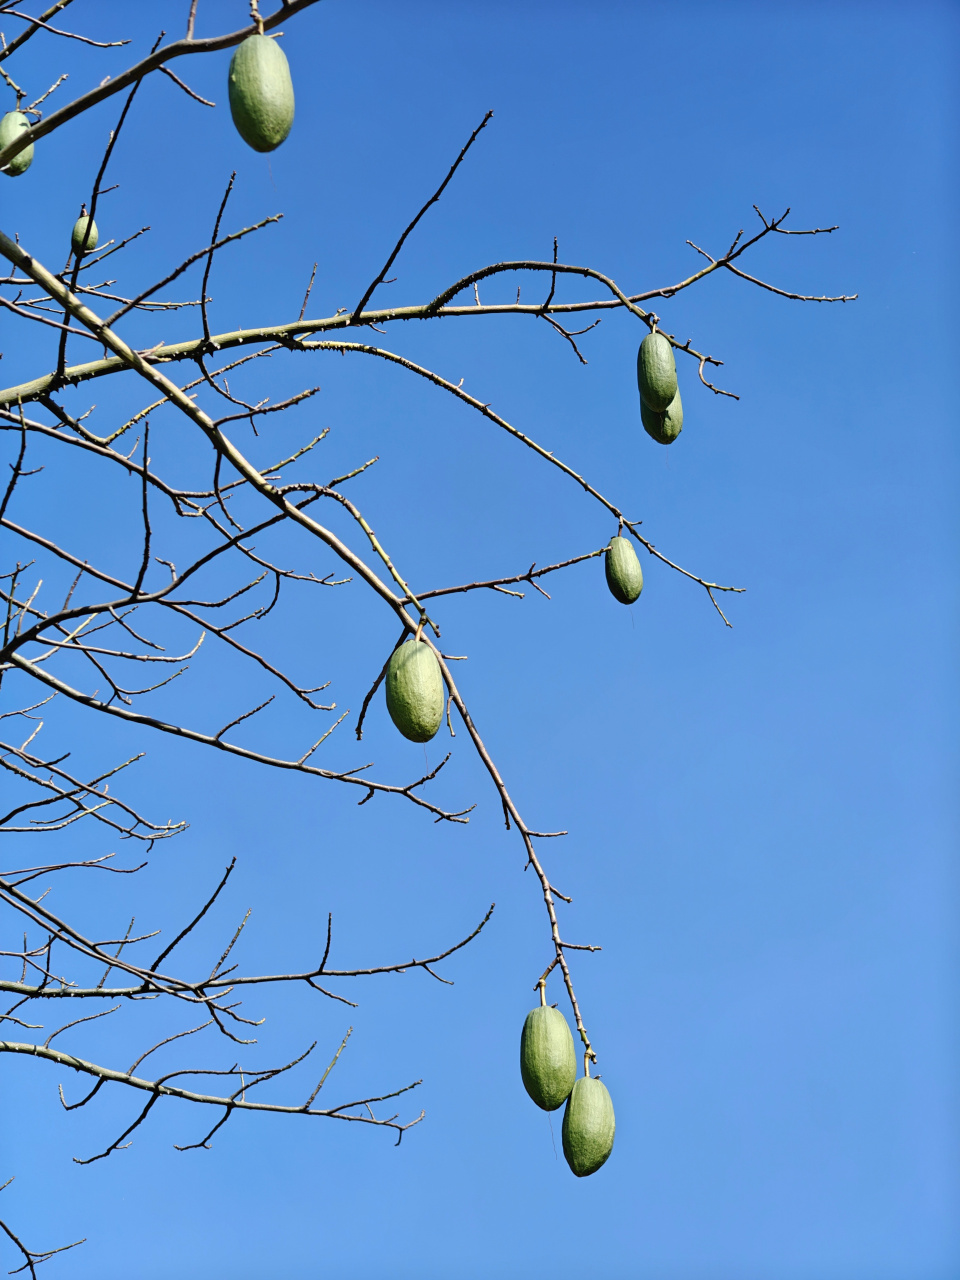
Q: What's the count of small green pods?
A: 9